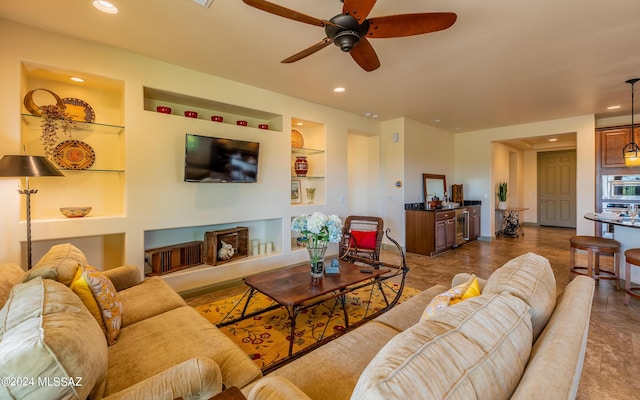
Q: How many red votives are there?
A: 5